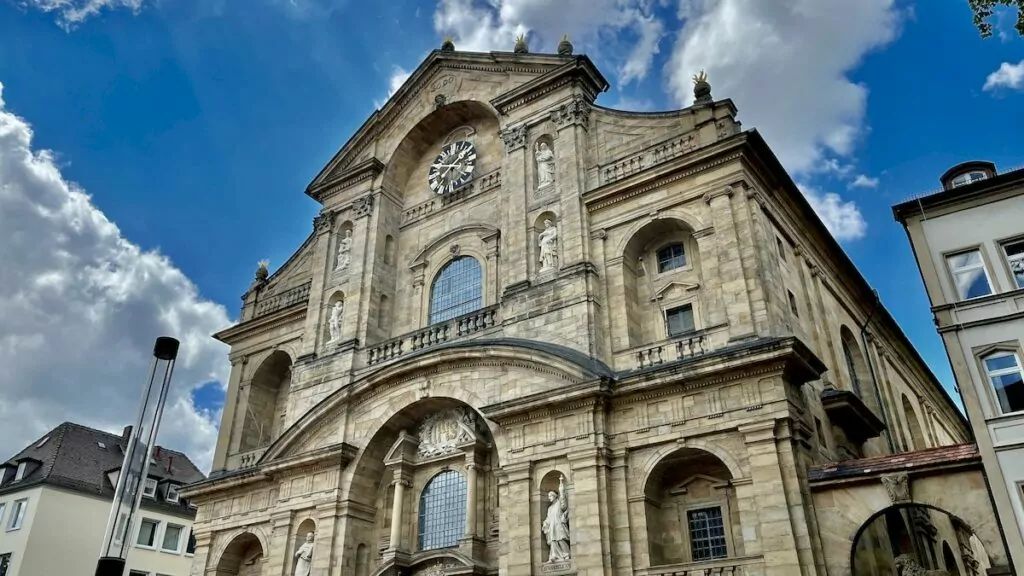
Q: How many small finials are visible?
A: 5